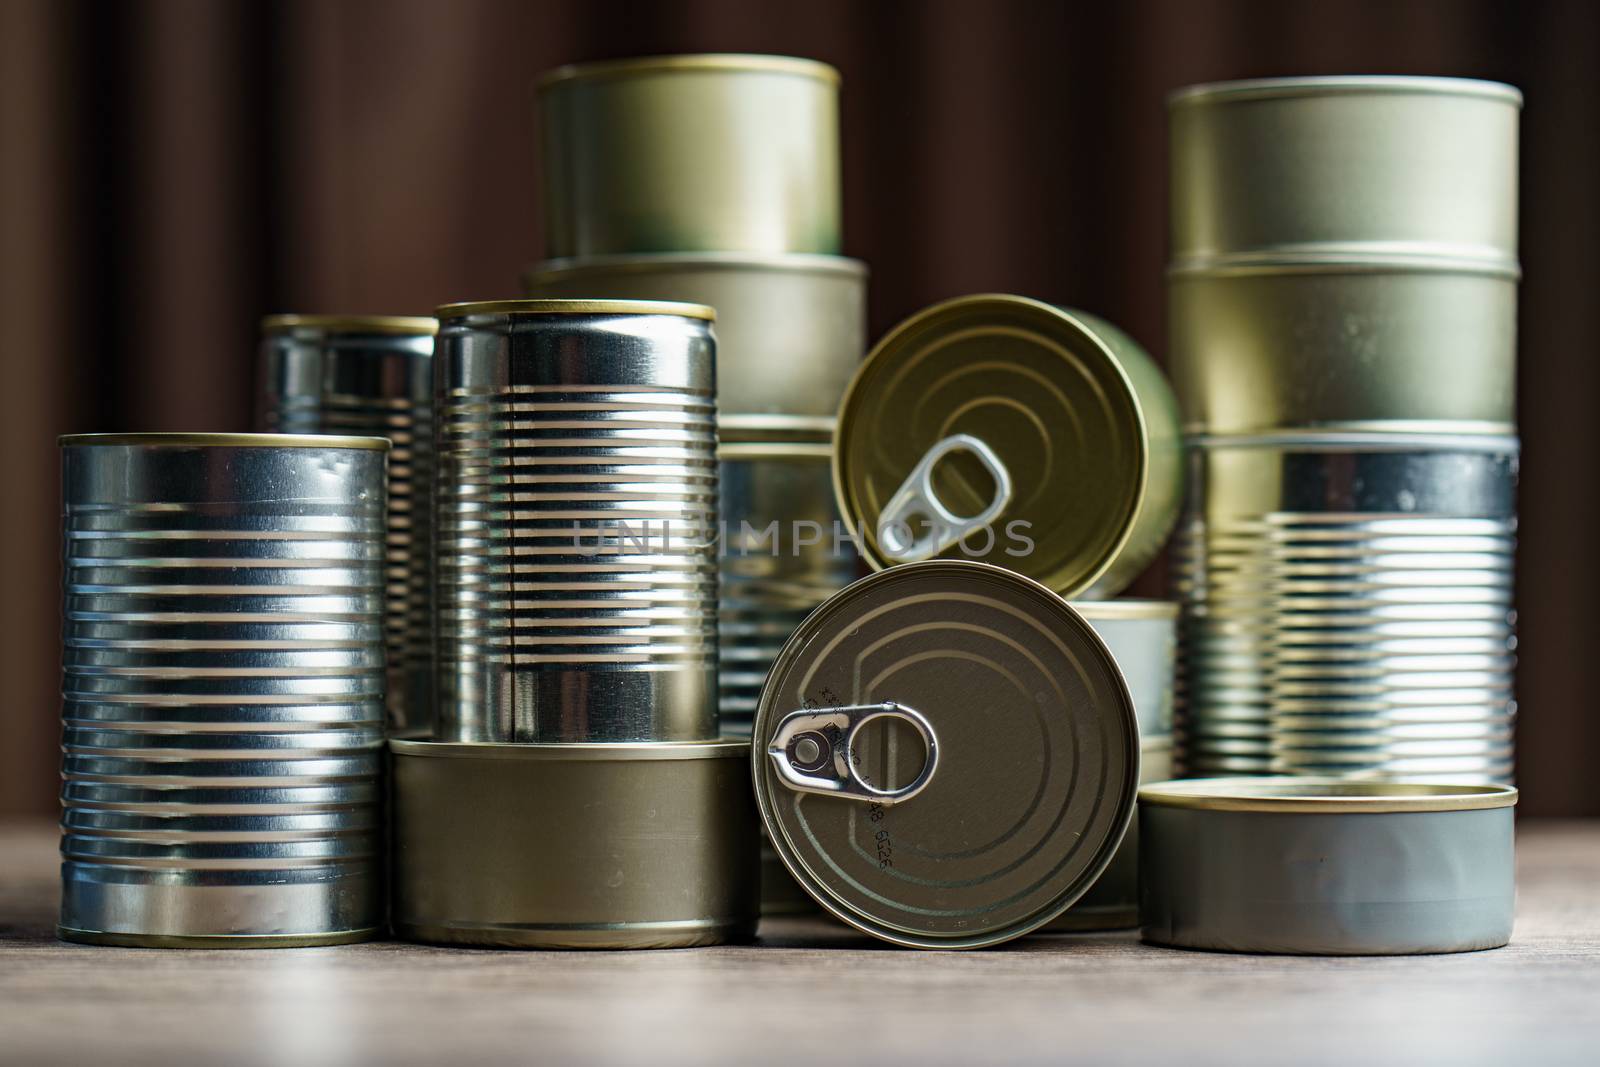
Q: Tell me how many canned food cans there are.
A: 15